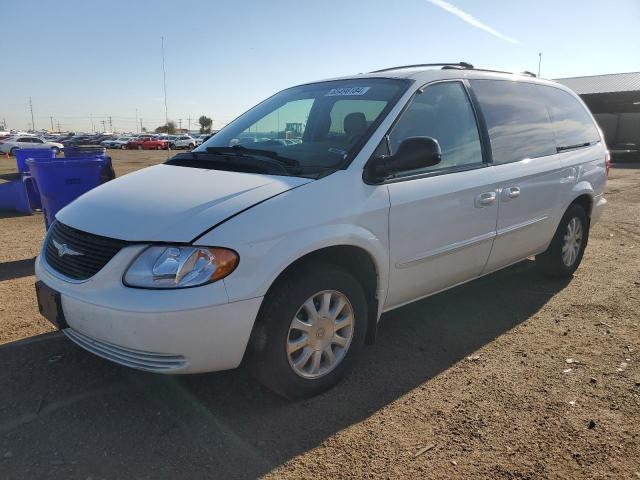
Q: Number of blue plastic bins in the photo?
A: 4